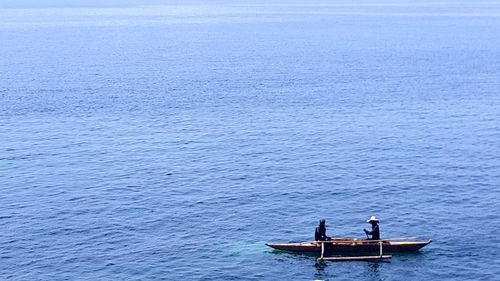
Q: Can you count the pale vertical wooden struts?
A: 2